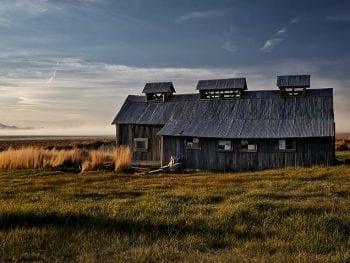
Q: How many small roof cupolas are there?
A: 3